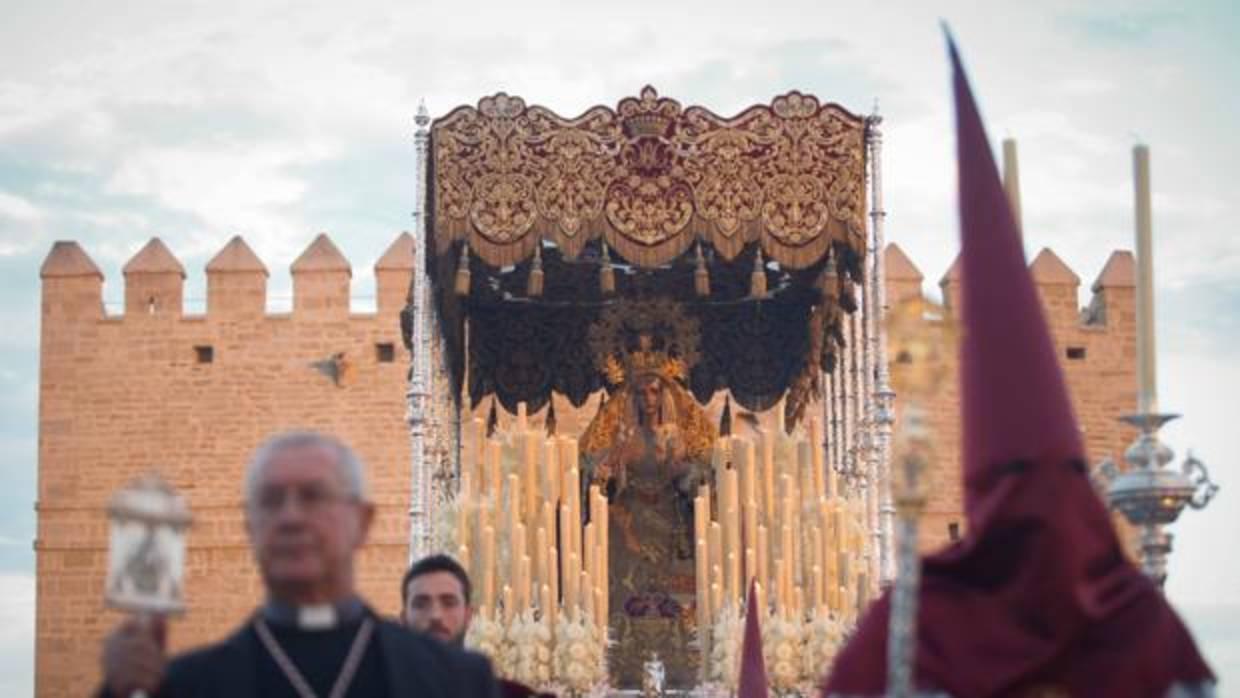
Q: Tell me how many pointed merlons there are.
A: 9